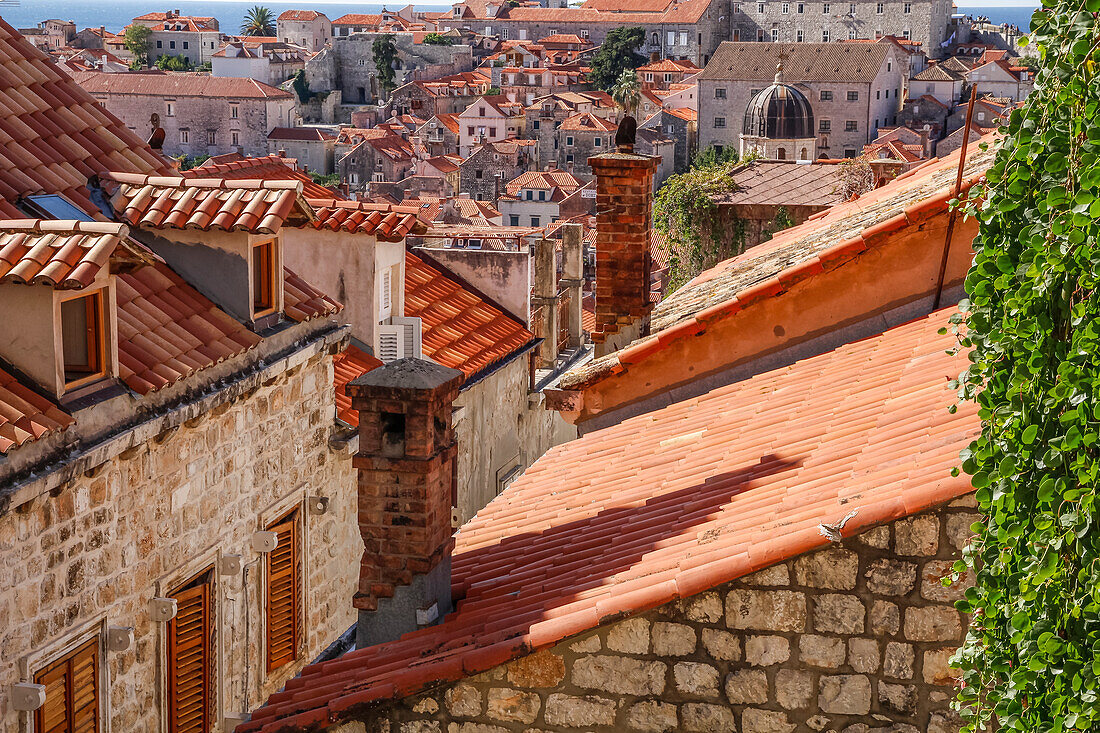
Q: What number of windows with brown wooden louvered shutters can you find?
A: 3